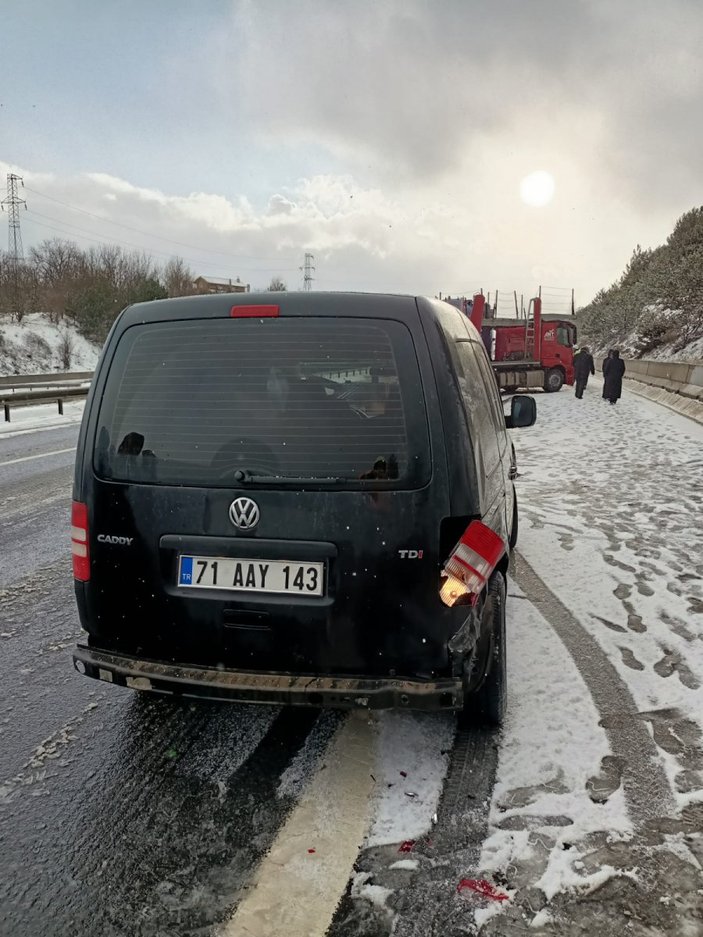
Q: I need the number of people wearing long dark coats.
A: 2